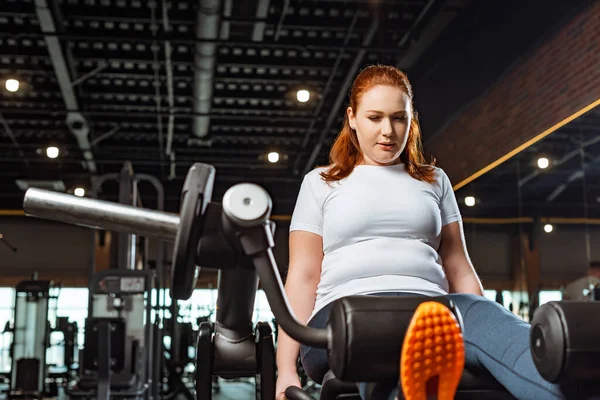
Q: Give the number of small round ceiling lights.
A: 8